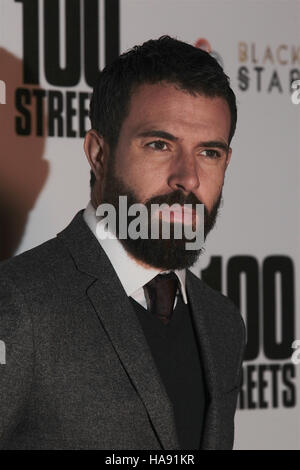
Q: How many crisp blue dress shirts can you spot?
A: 0